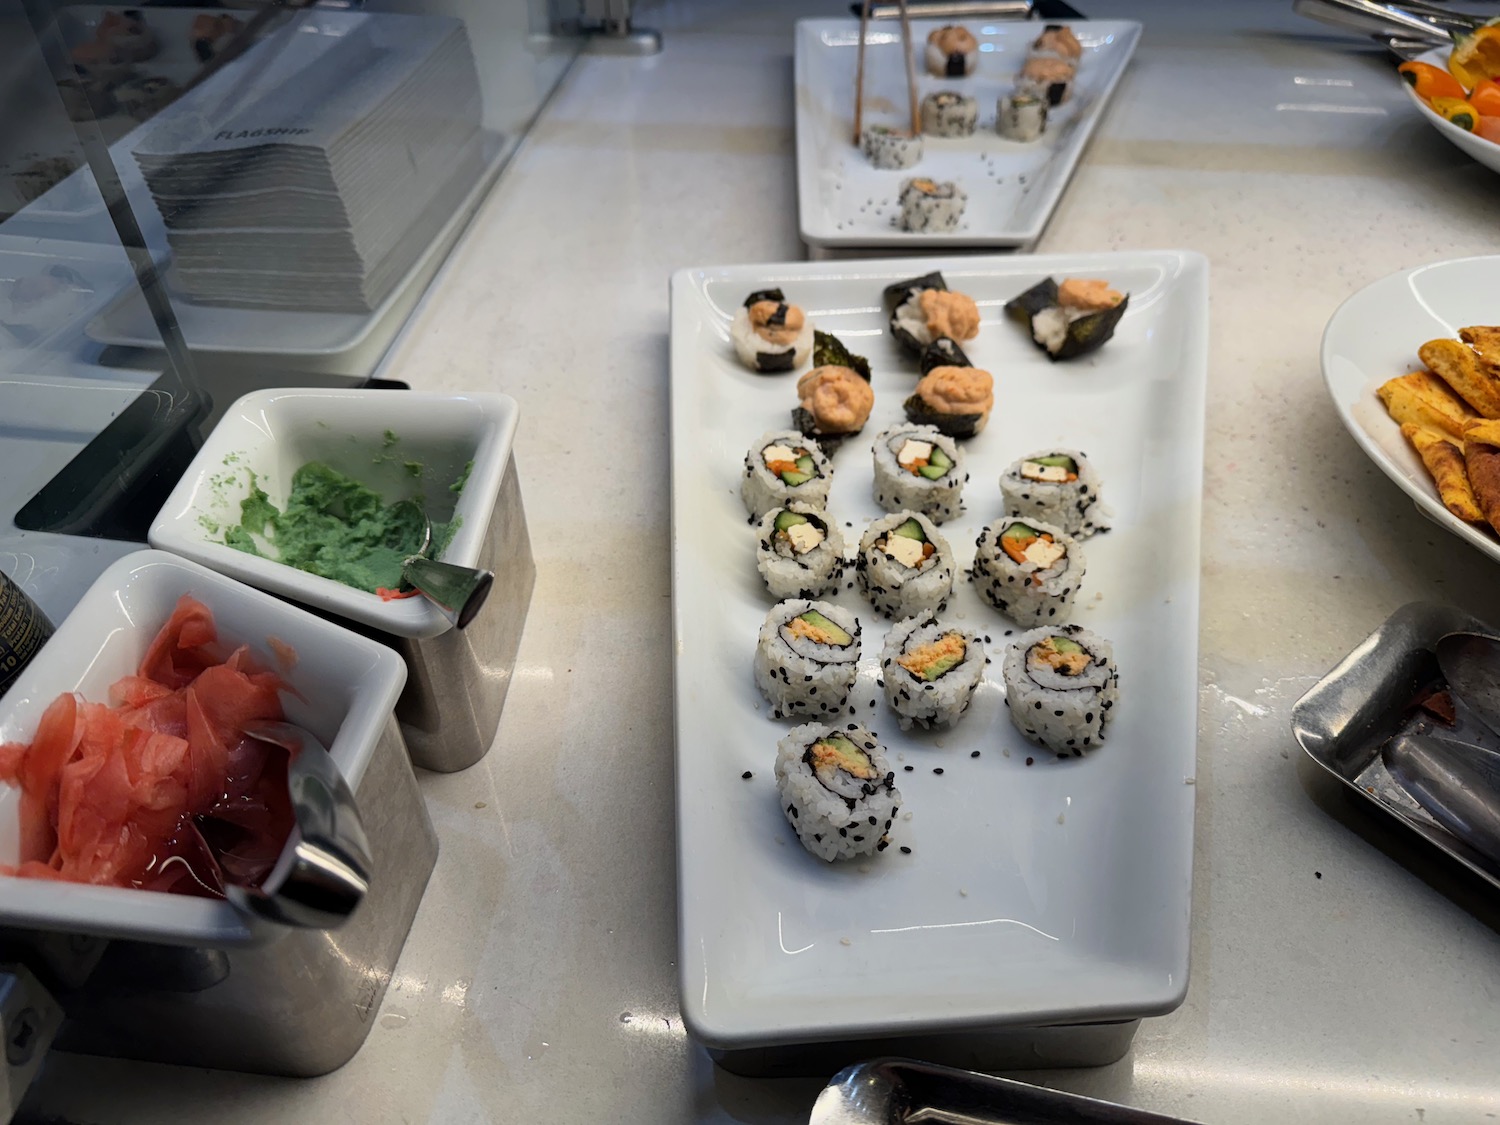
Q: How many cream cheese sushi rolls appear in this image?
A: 6